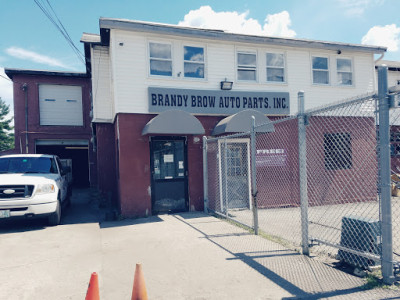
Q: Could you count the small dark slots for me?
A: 2